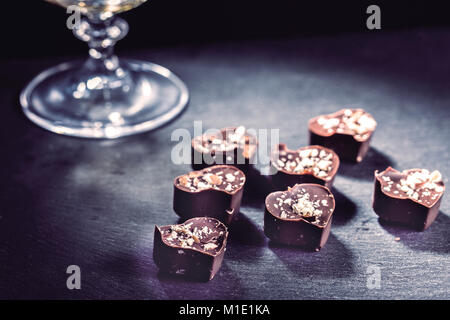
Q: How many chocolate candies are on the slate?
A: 7